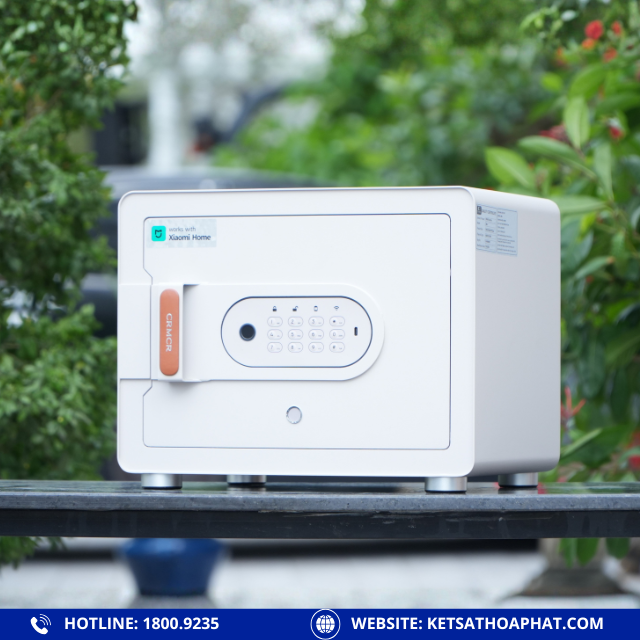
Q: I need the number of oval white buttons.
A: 12